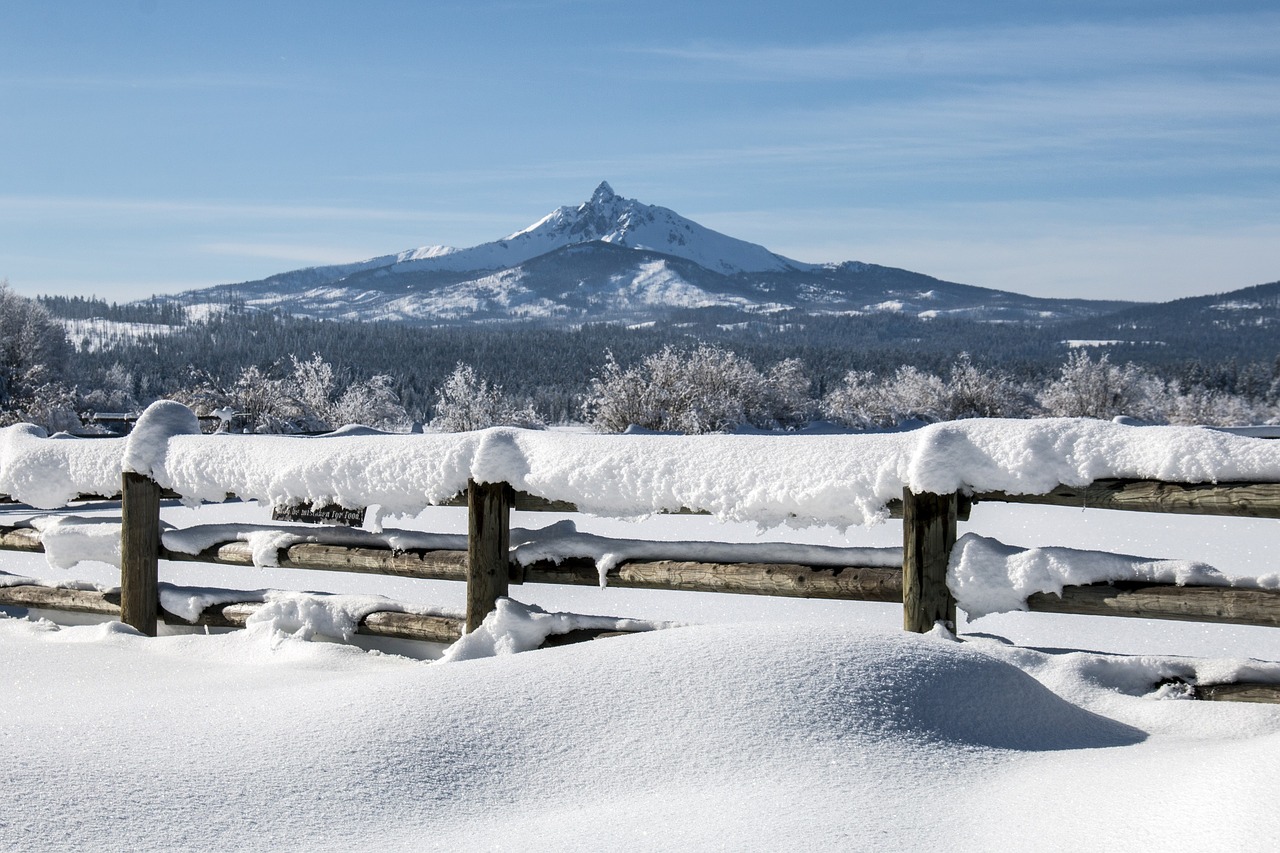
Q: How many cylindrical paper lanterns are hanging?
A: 0